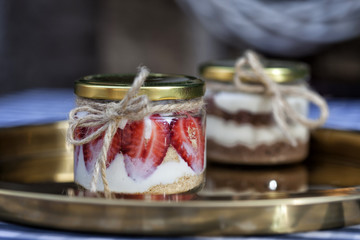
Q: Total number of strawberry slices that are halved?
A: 3